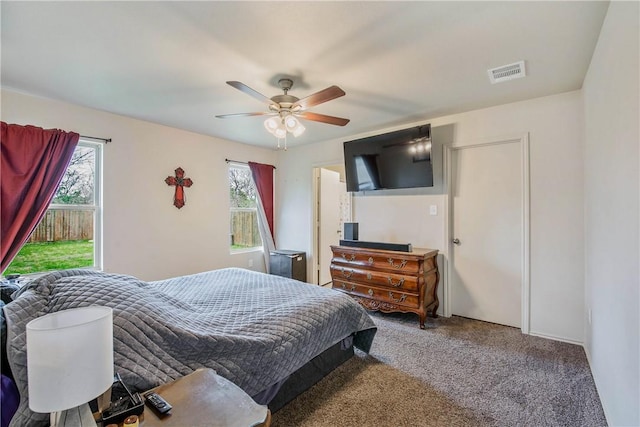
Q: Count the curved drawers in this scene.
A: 3